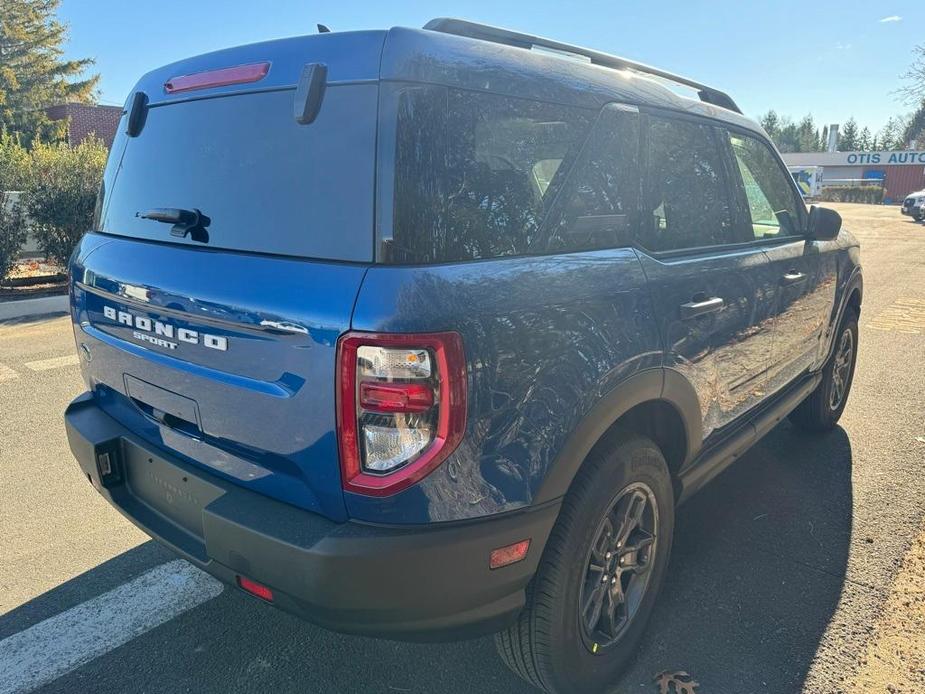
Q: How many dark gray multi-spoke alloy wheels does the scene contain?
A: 2